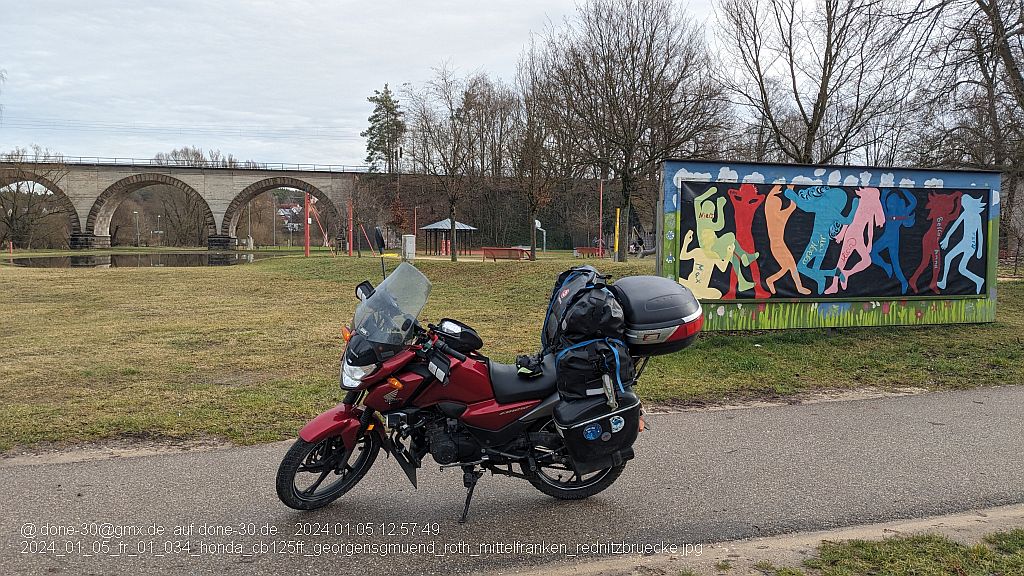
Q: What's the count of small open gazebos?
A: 1